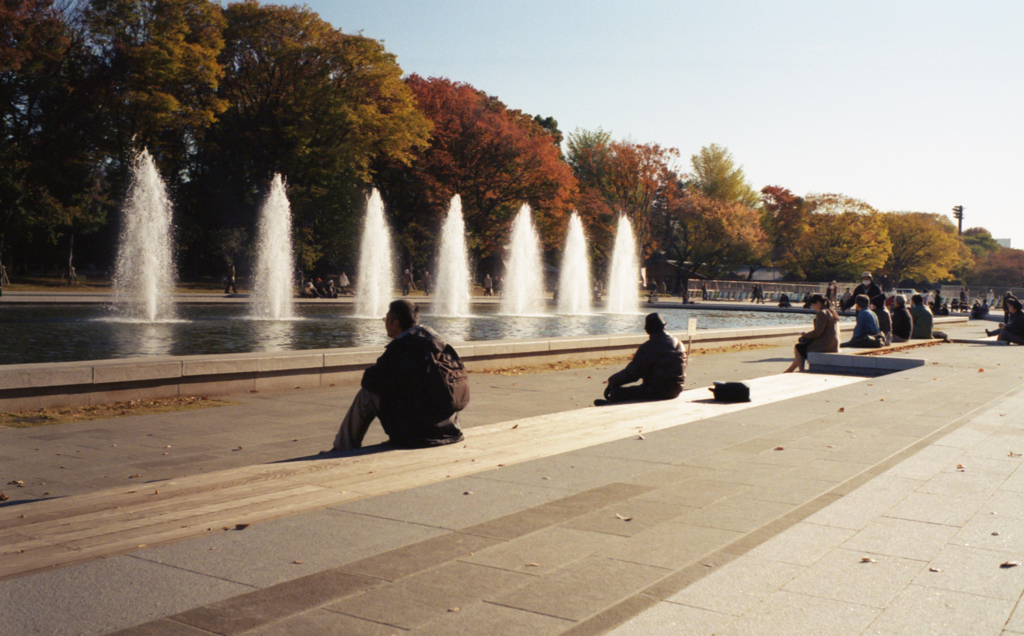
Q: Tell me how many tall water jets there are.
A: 7